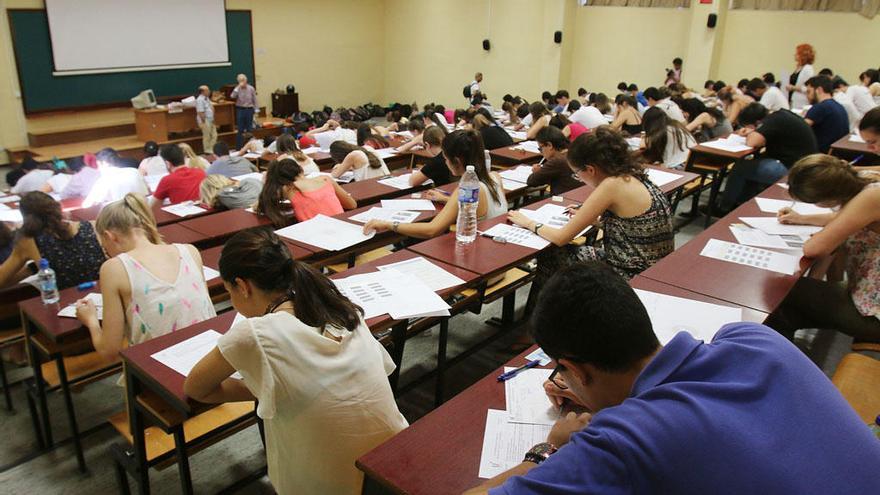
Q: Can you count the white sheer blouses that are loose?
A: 1